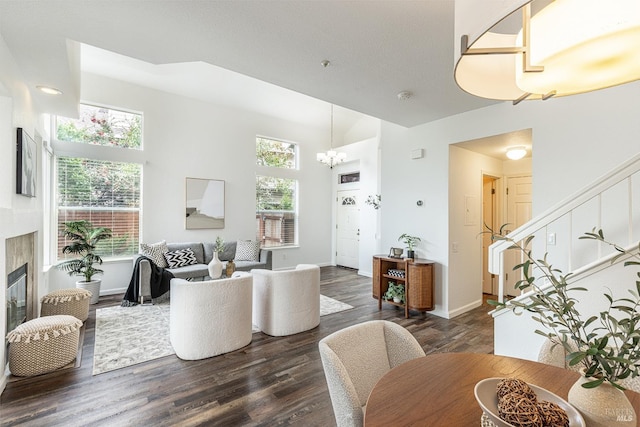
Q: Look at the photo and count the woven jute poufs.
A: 2